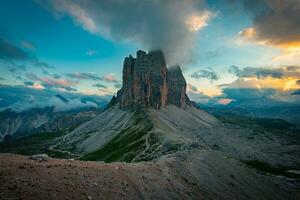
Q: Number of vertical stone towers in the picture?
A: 3